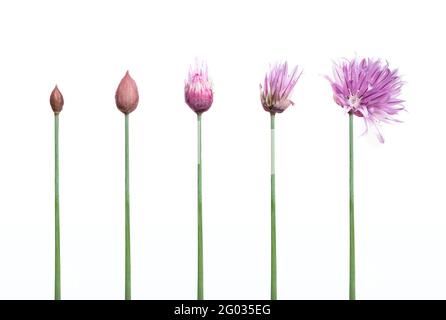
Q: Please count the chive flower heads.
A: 5